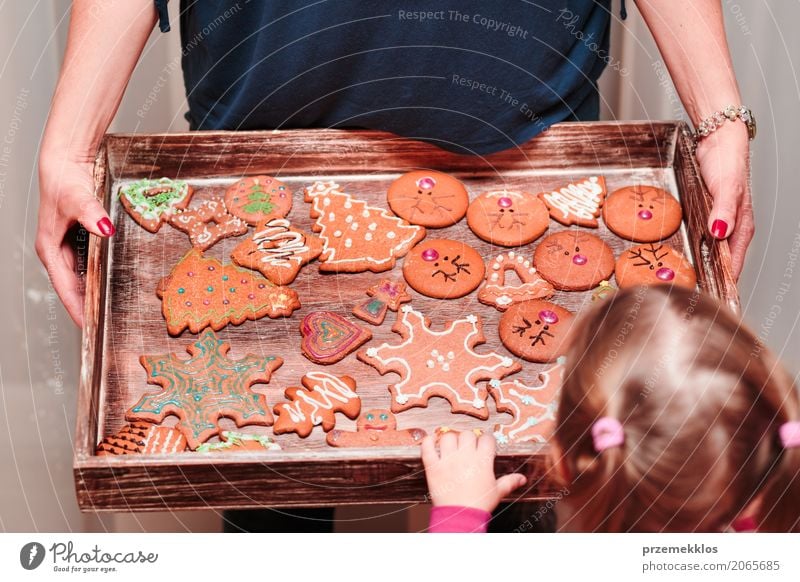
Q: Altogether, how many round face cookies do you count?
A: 7